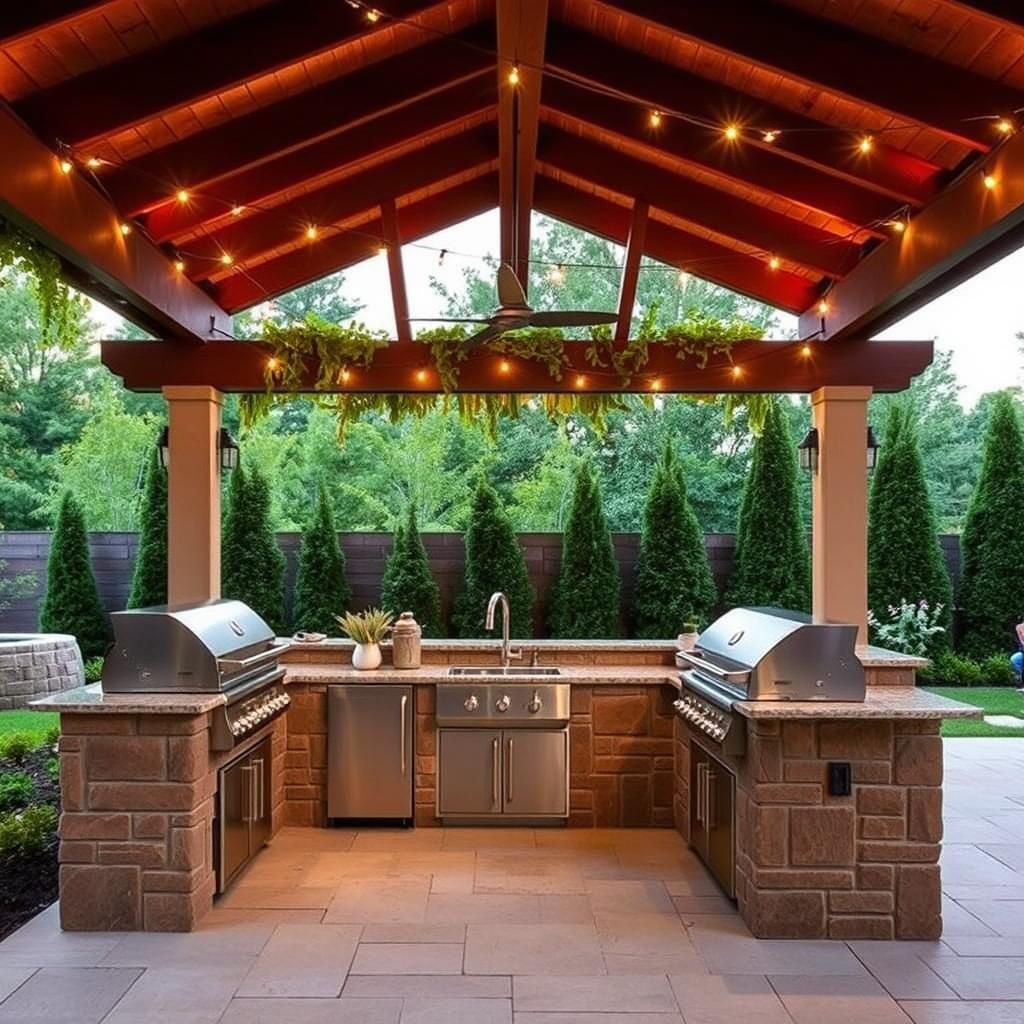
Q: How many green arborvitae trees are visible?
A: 11